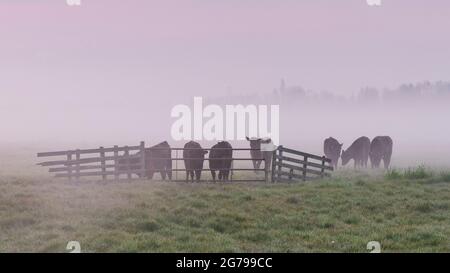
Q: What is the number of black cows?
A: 6